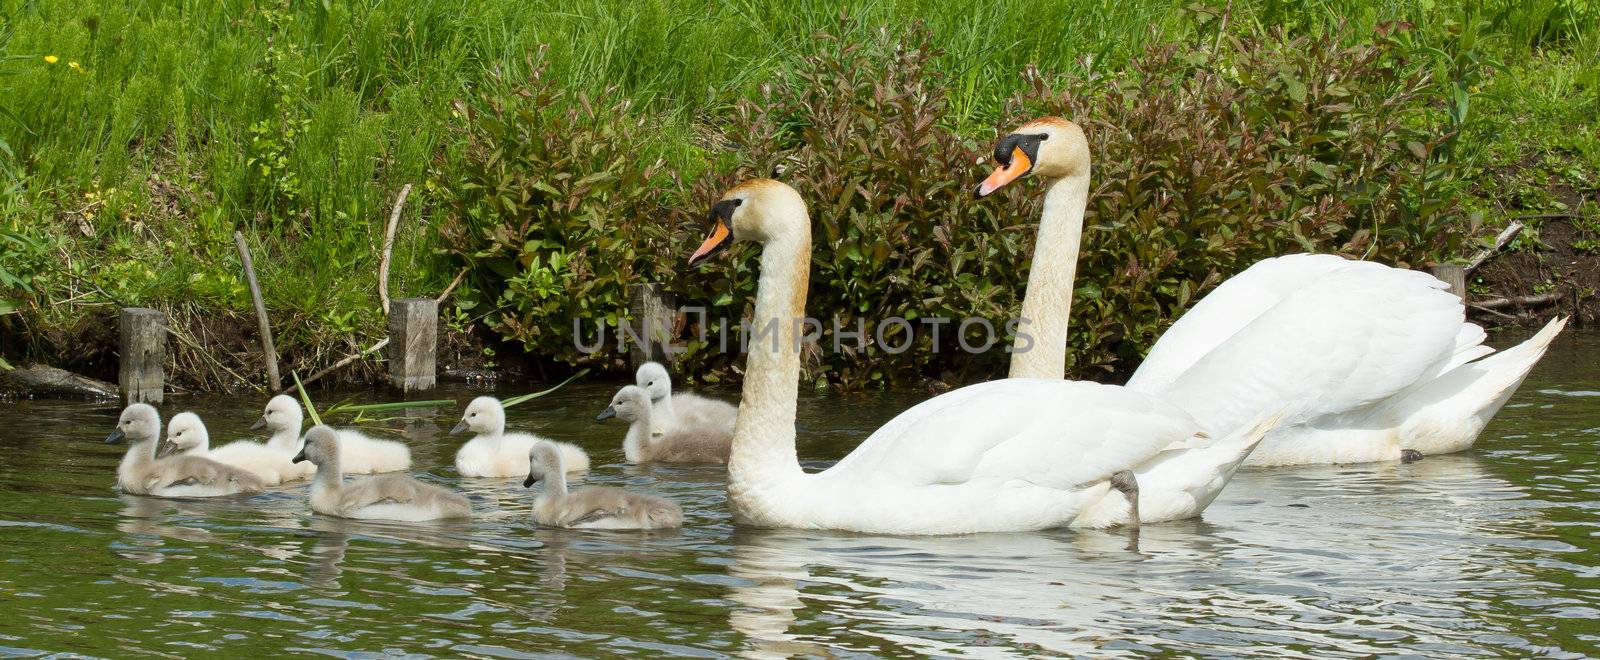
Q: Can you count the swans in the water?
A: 10